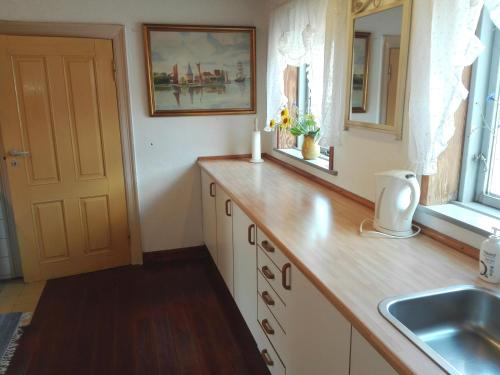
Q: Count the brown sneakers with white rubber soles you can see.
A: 0